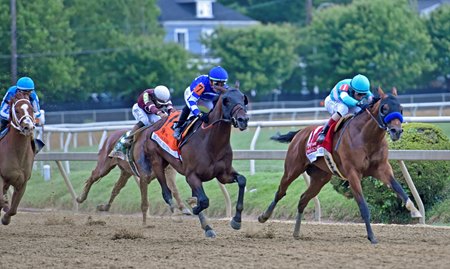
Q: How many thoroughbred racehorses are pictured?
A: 4